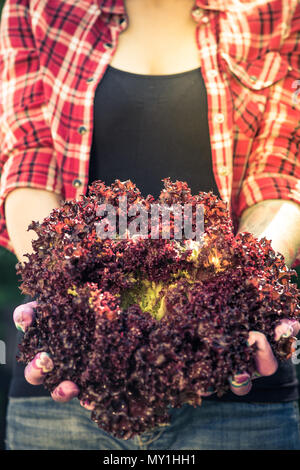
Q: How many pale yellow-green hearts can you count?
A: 1